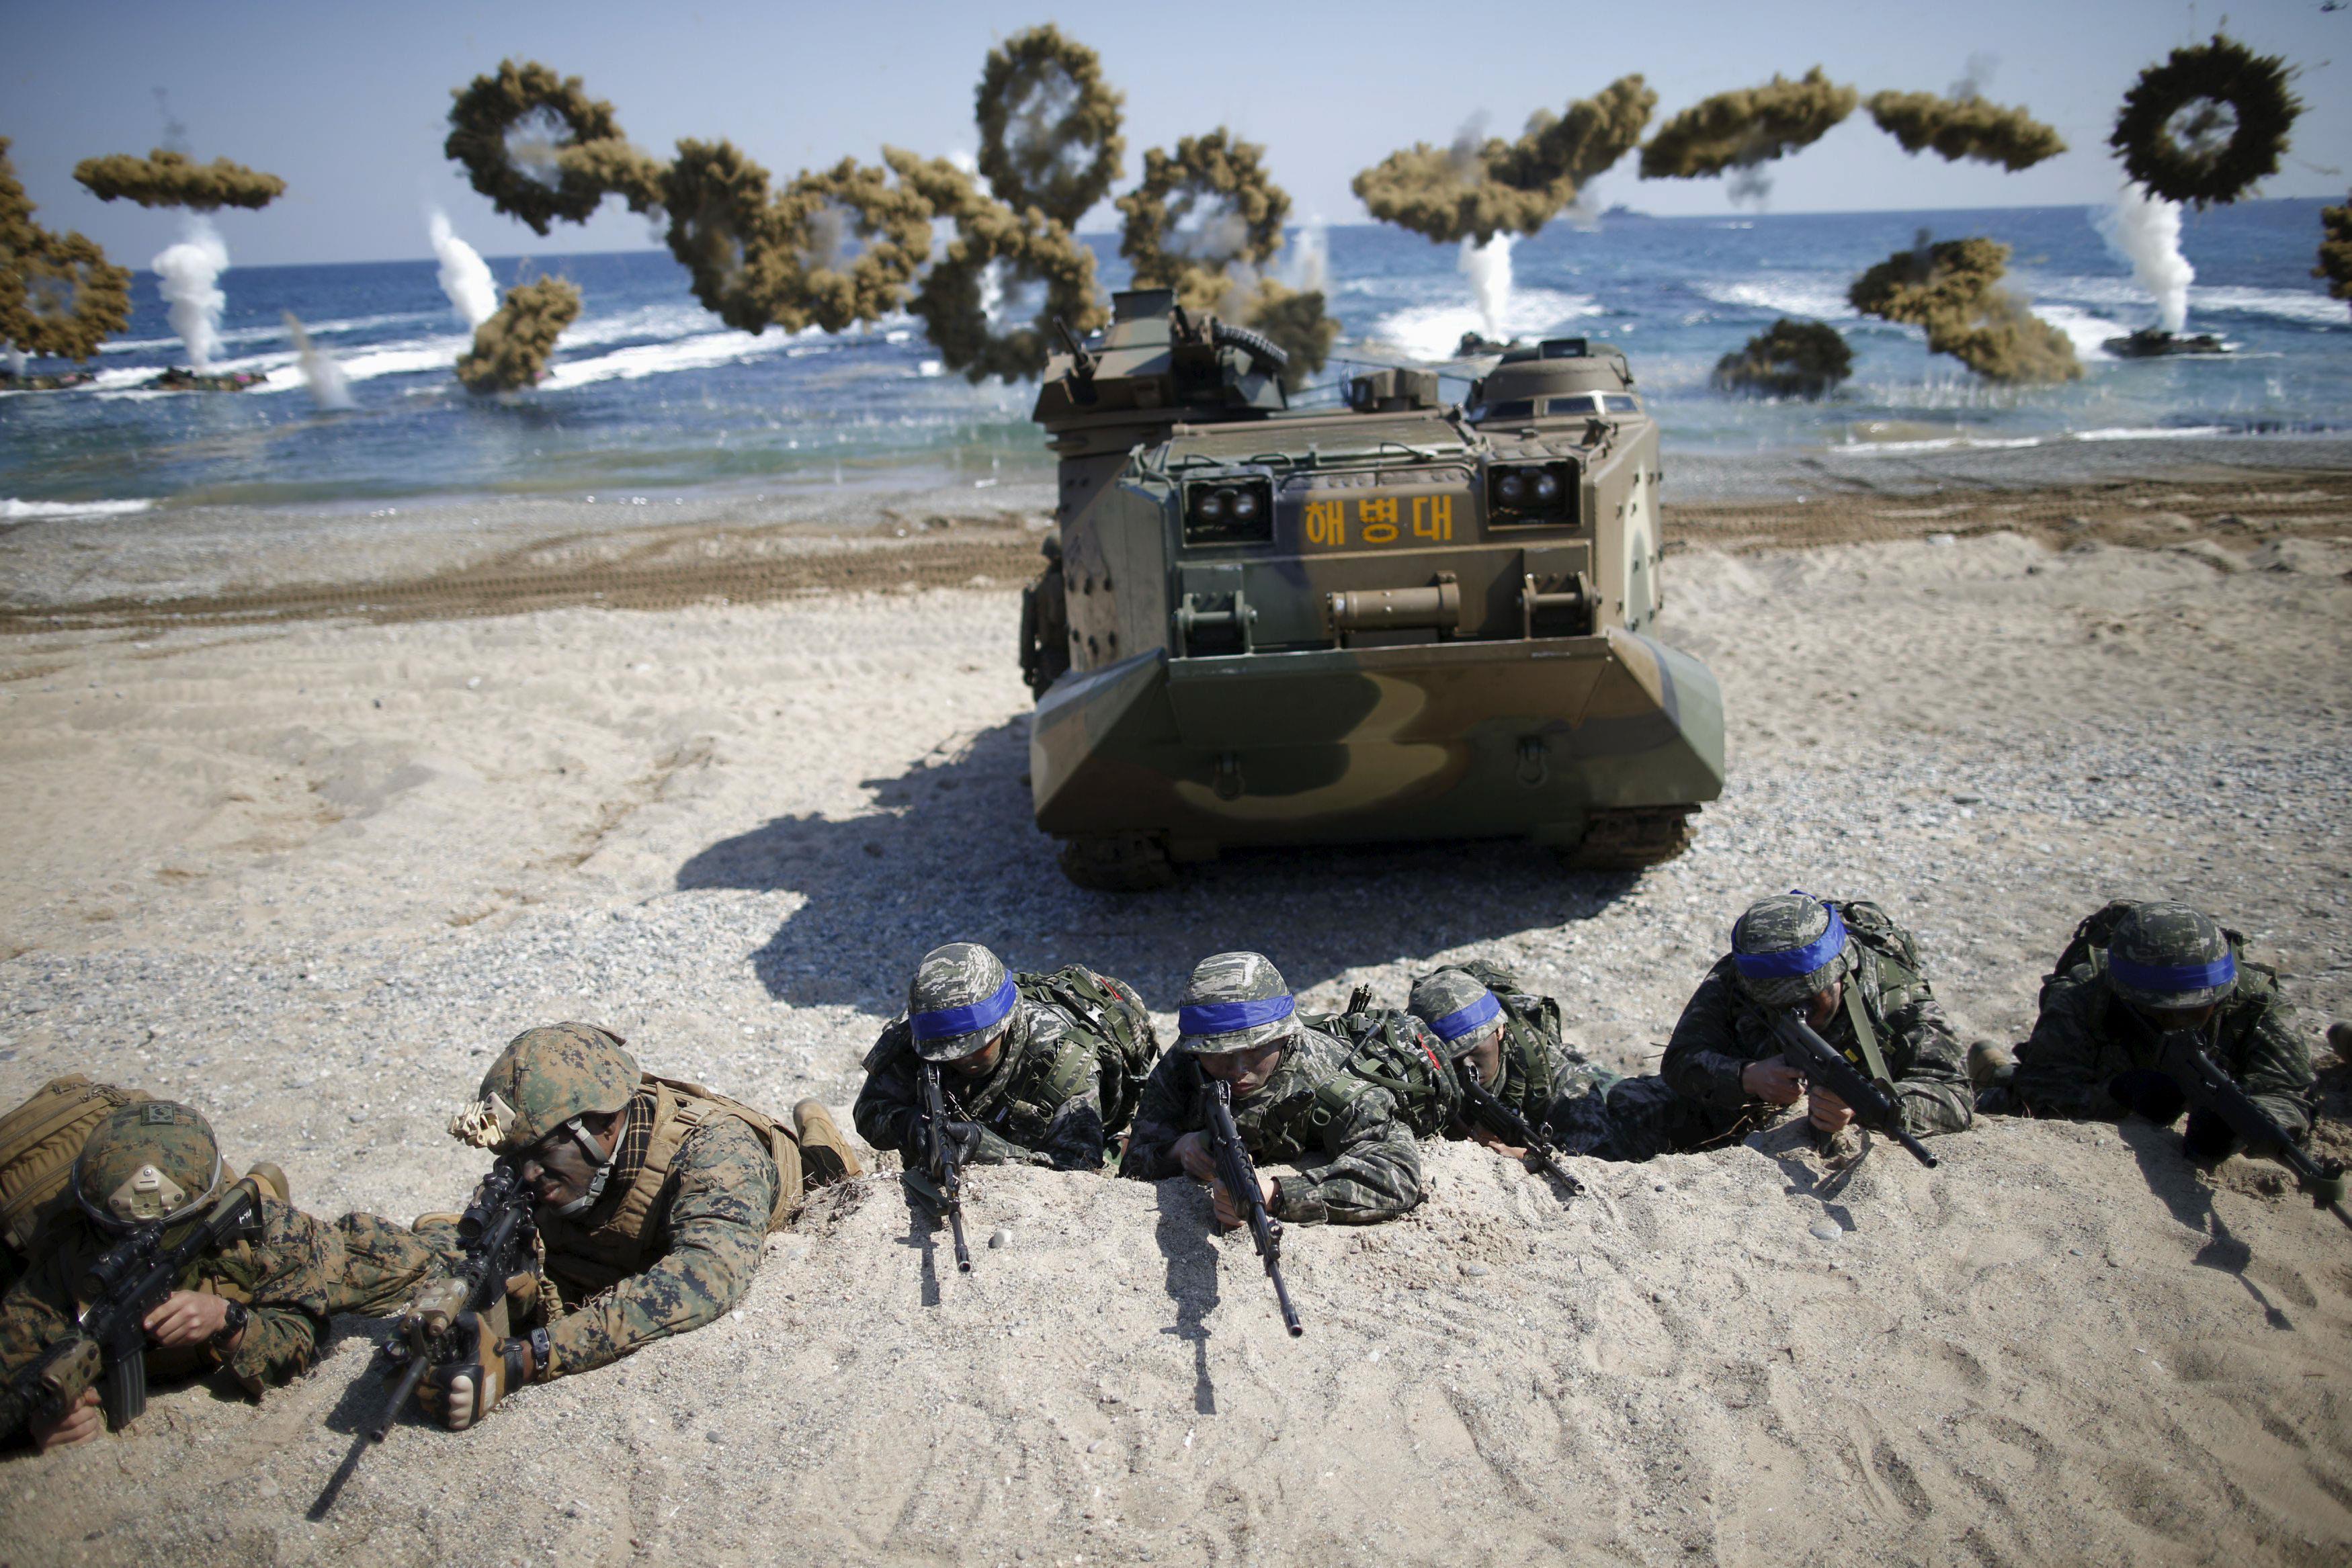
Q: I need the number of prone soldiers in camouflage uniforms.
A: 7